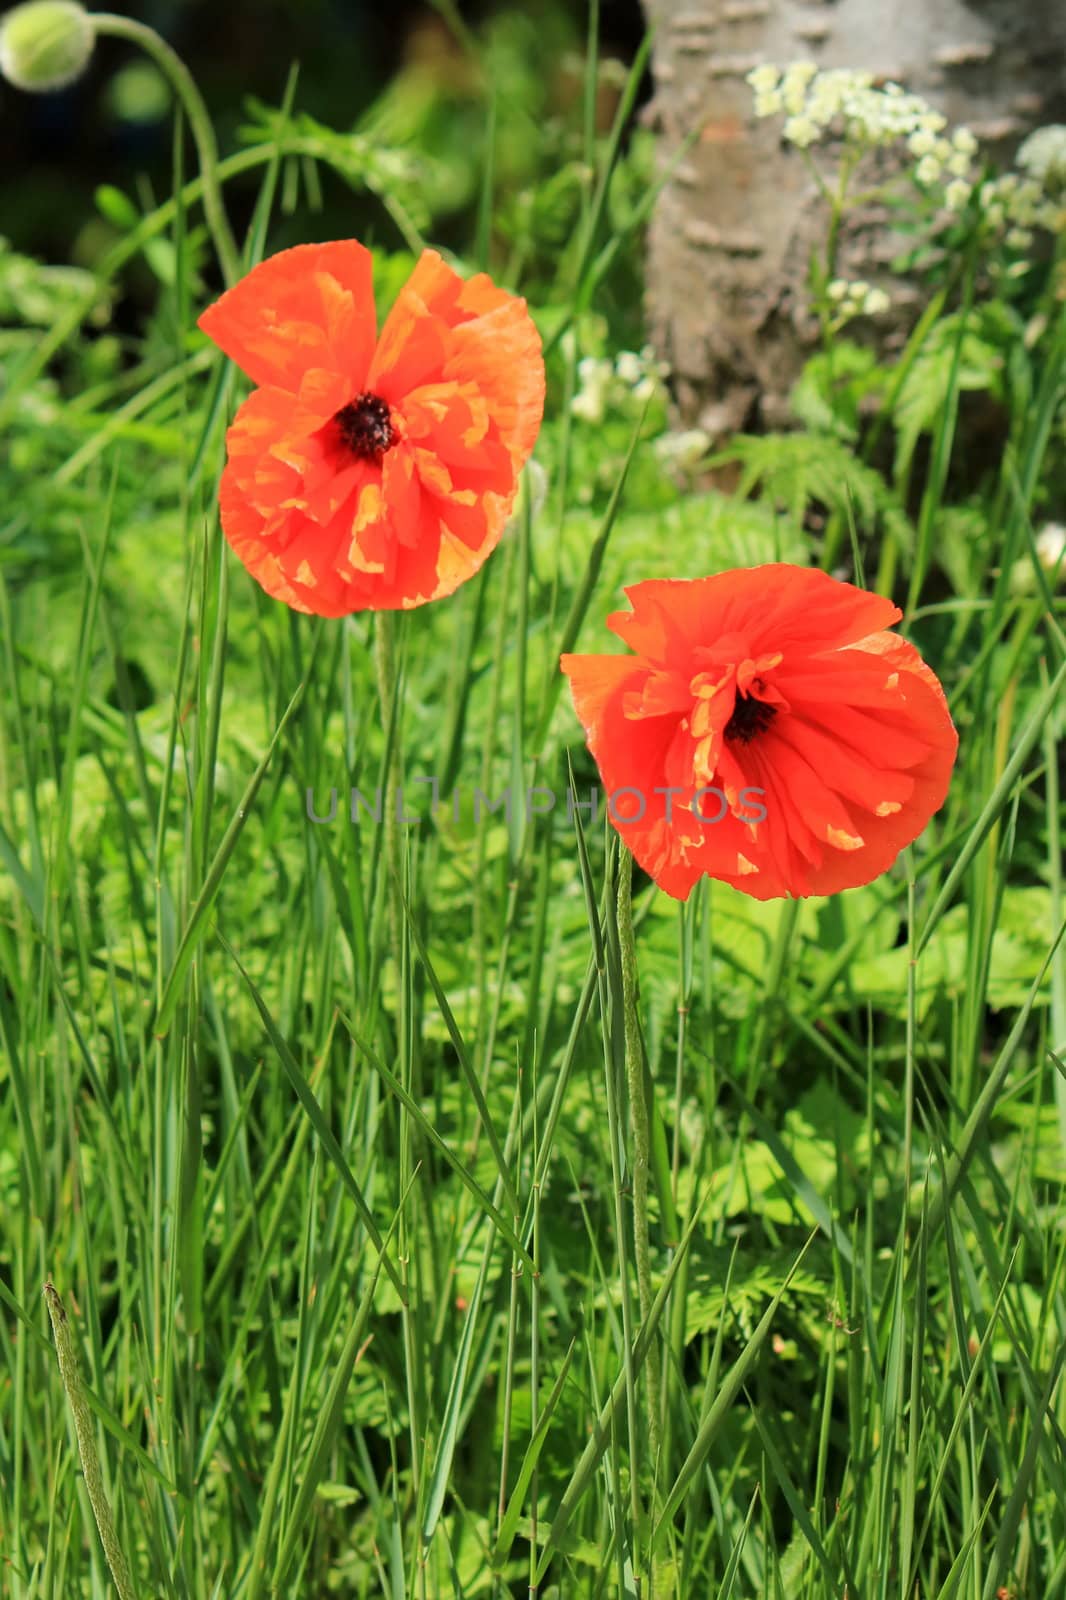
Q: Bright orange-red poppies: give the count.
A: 2